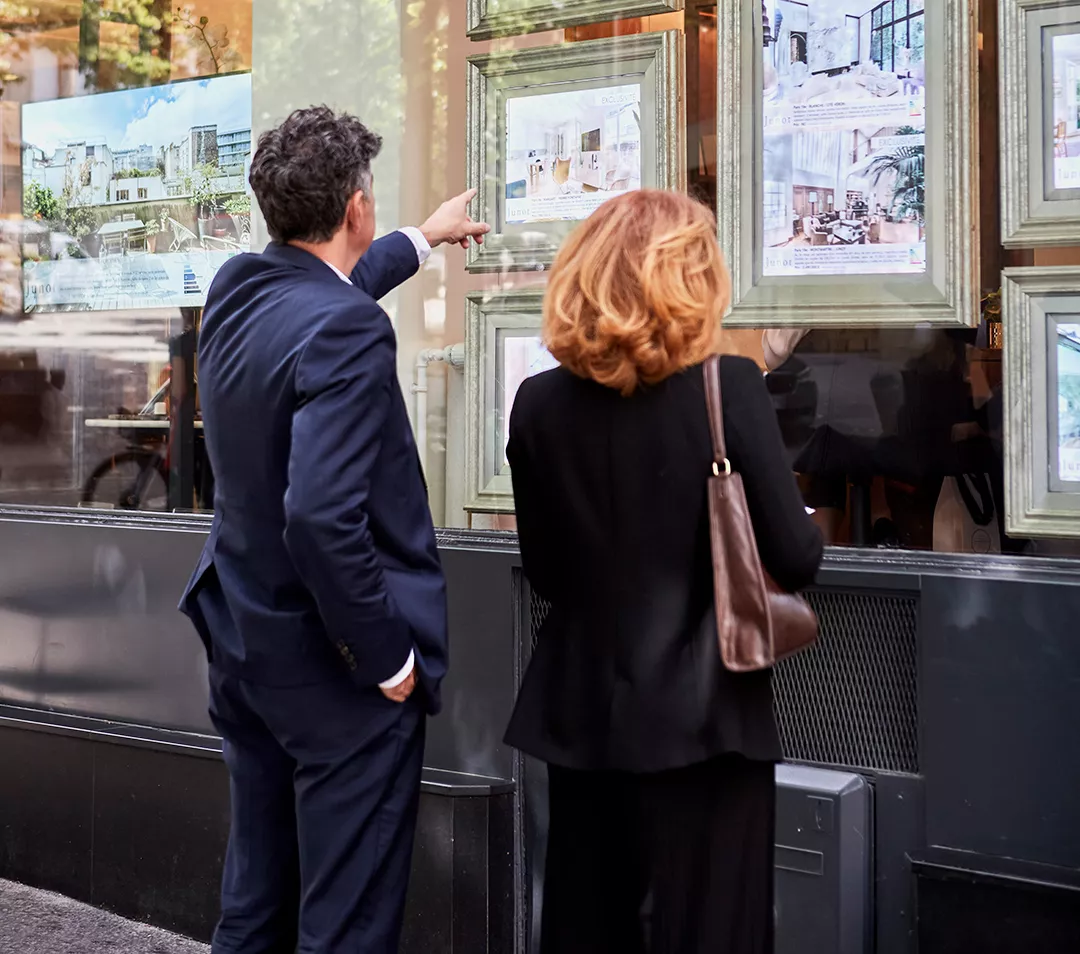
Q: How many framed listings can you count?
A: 6